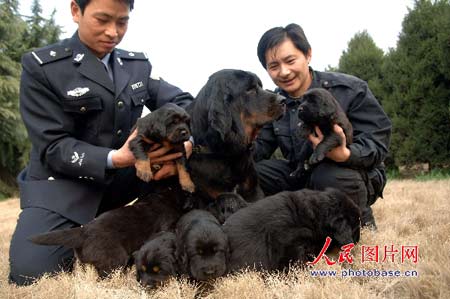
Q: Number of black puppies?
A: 7